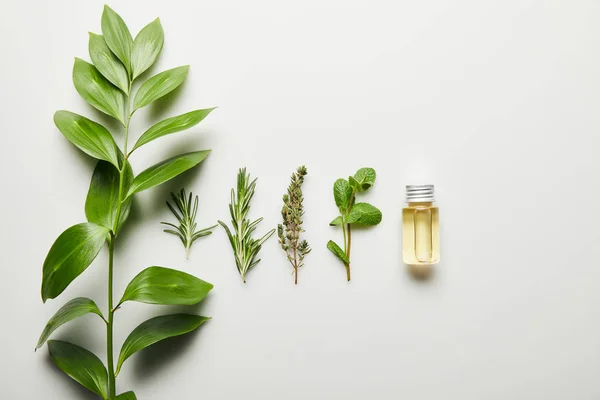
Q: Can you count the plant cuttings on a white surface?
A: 5